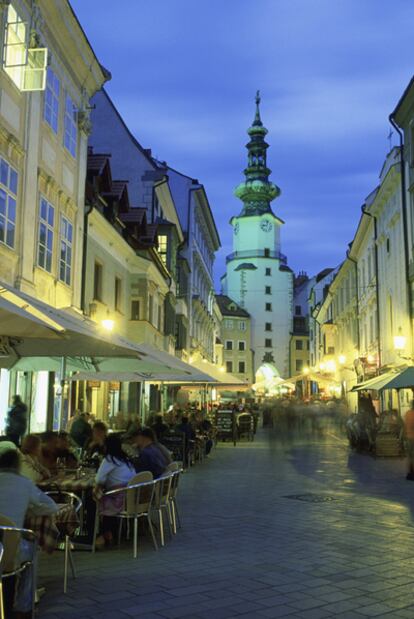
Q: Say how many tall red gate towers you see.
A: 0